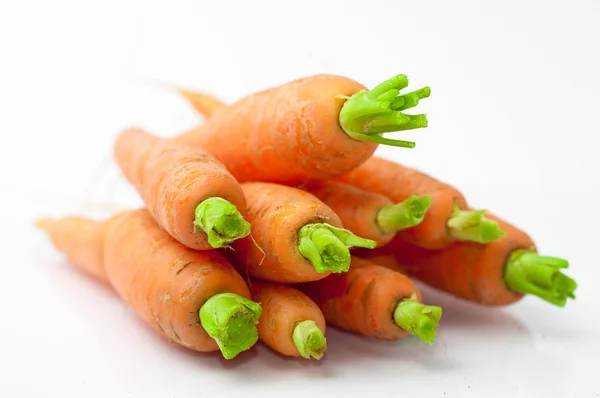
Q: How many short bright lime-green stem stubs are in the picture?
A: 9